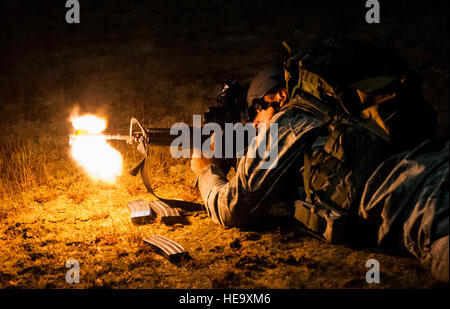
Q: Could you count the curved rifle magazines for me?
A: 3